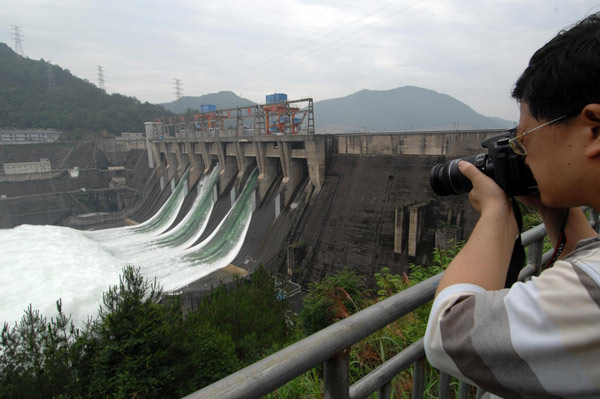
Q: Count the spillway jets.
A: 3